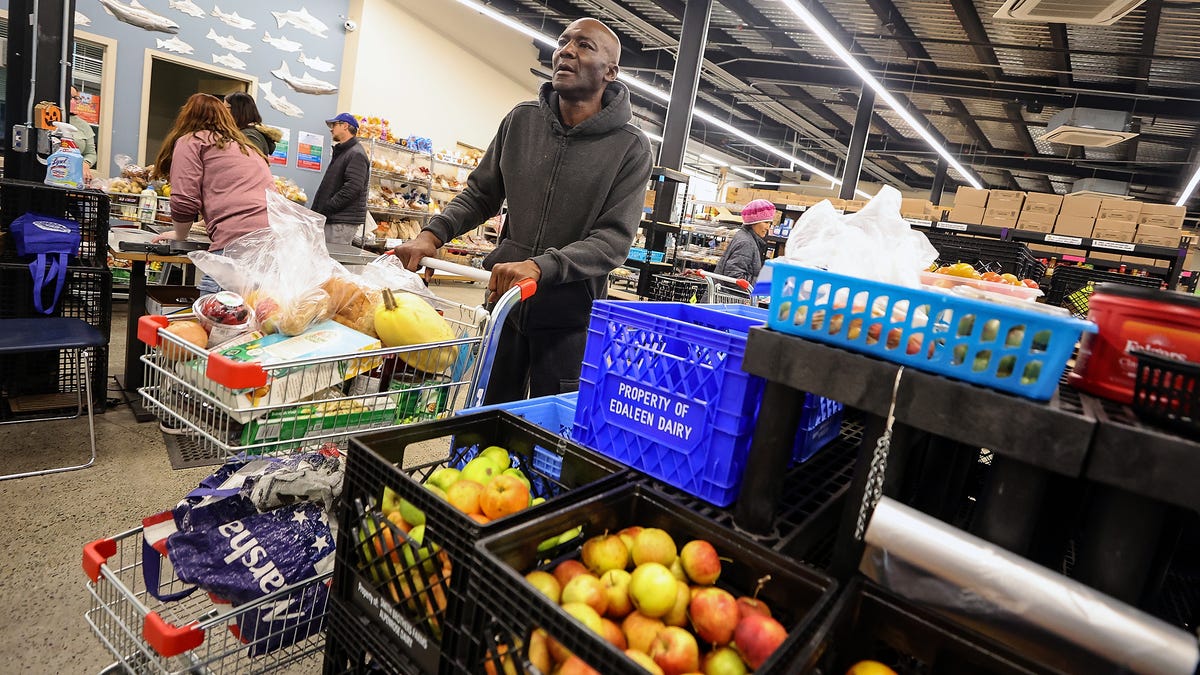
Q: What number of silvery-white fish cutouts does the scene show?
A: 12